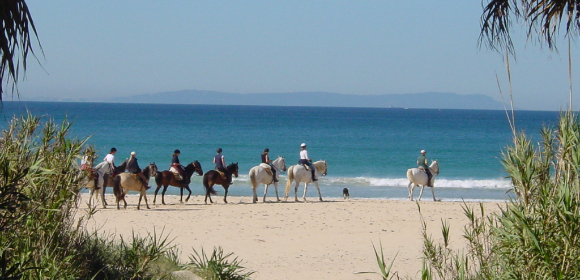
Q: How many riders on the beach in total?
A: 8